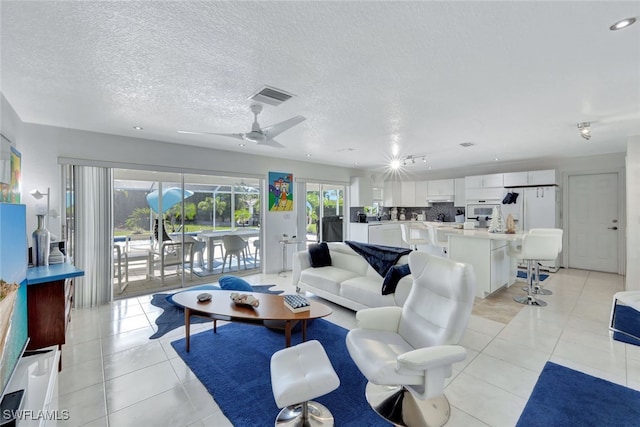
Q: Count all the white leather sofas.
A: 1